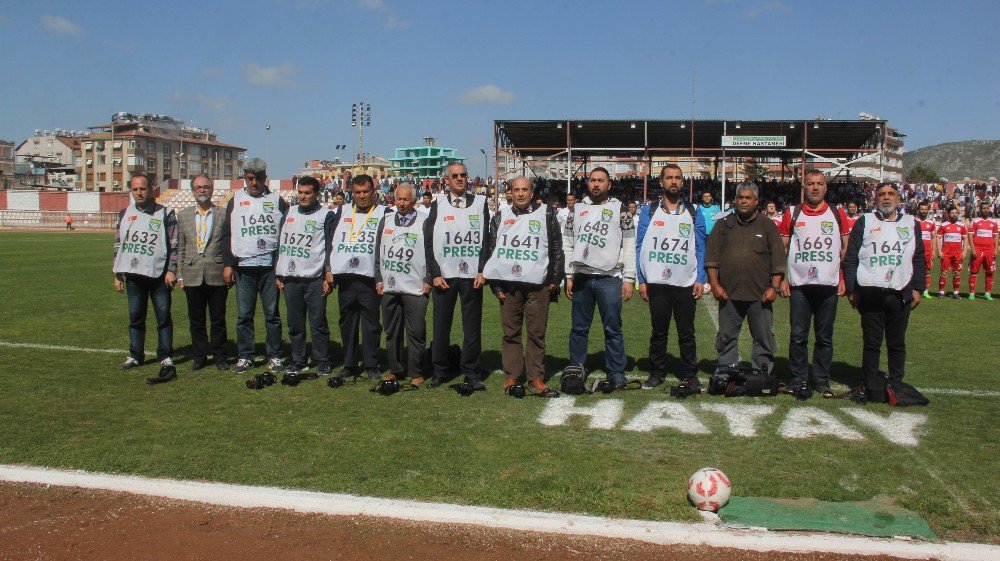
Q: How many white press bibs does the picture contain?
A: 11